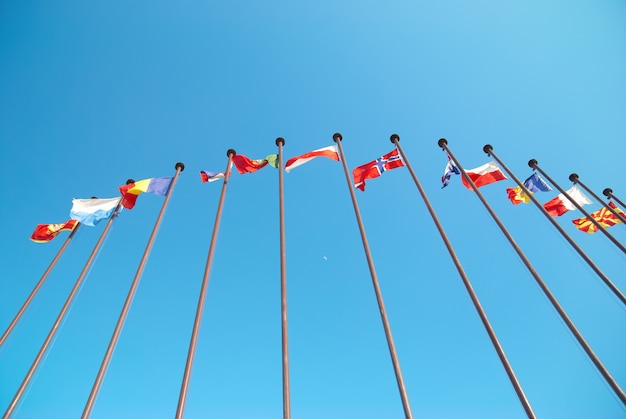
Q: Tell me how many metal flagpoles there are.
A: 12